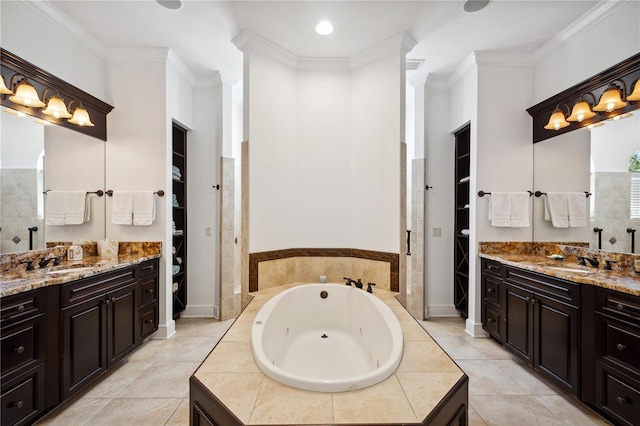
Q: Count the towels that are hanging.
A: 4